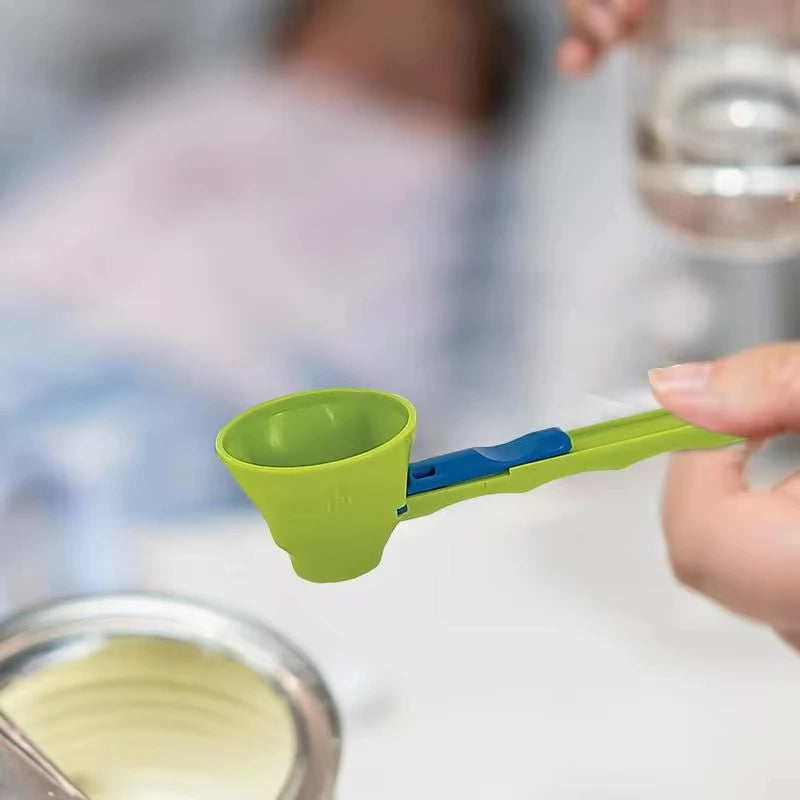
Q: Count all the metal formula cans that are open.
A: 1